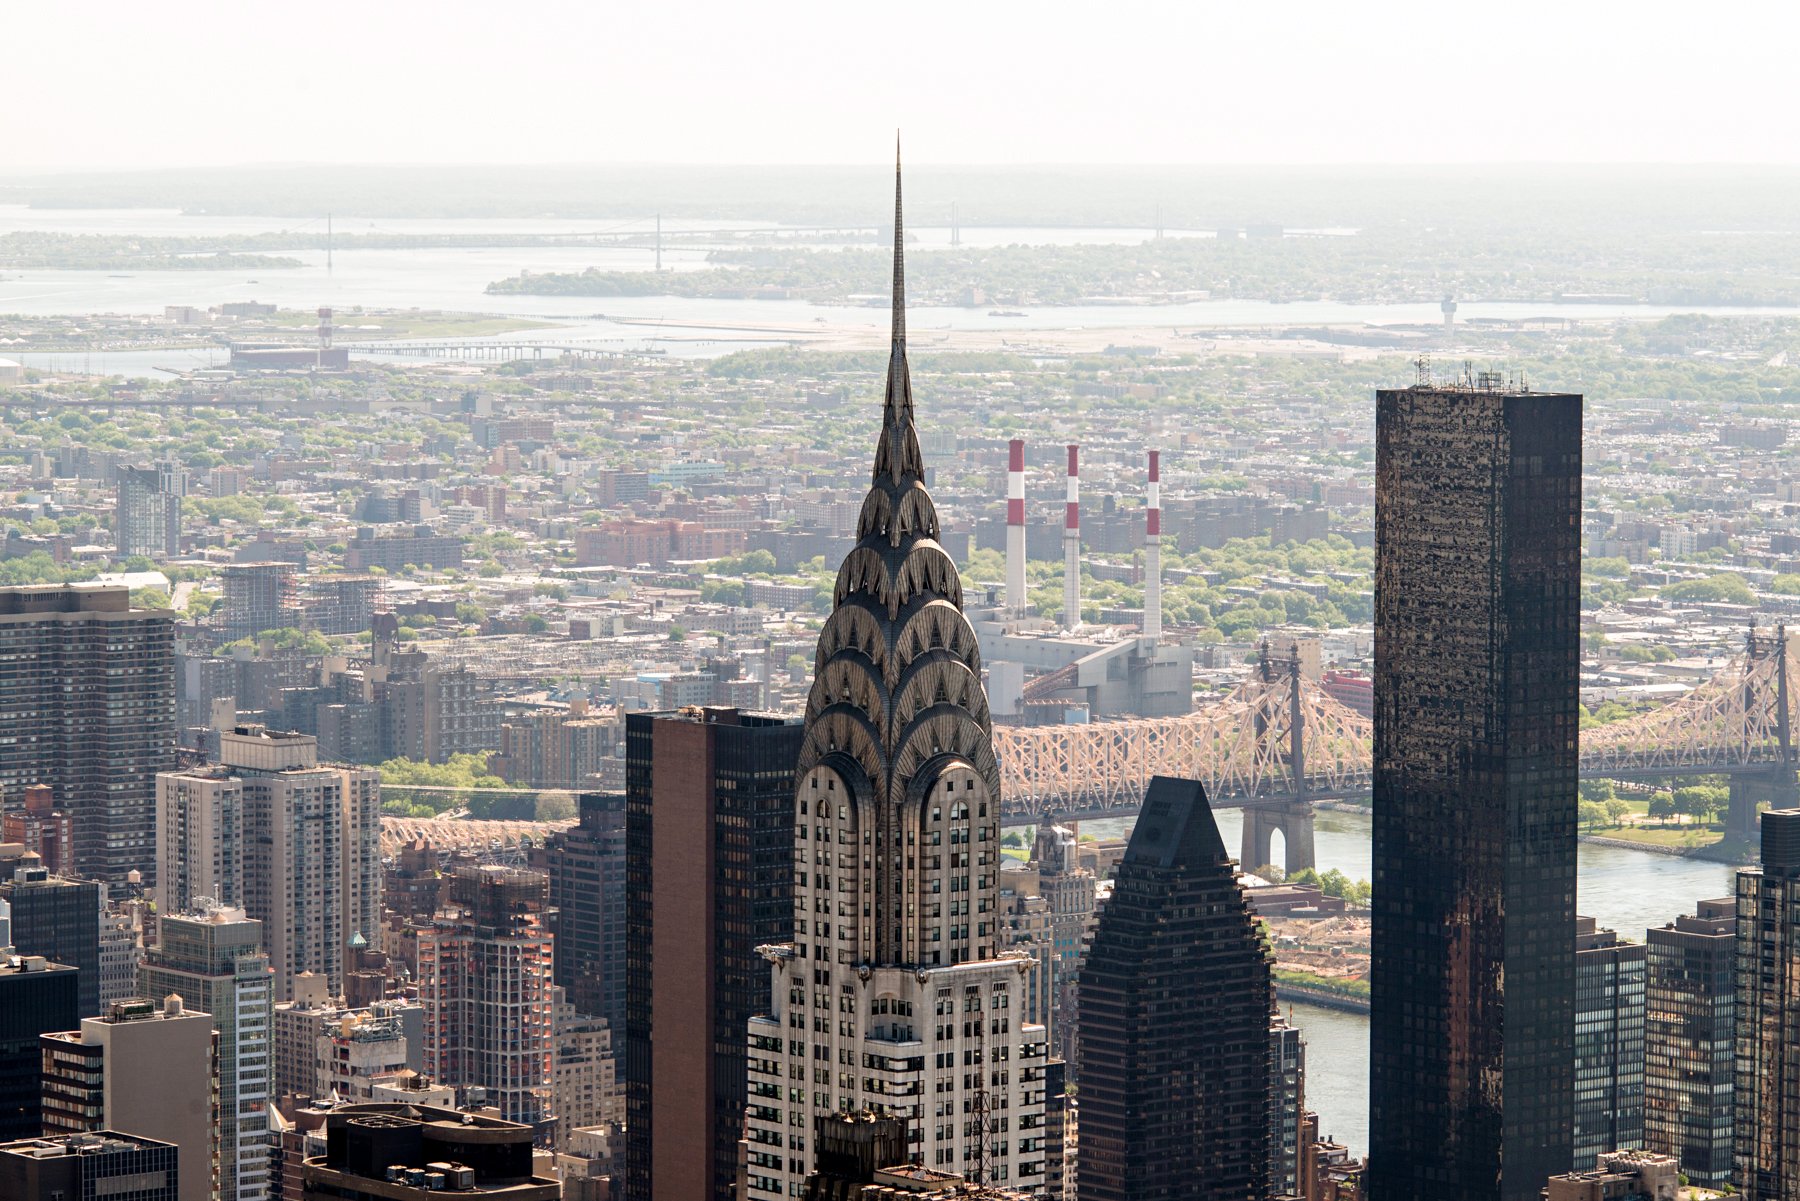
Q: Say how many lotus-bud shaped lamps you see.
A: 0